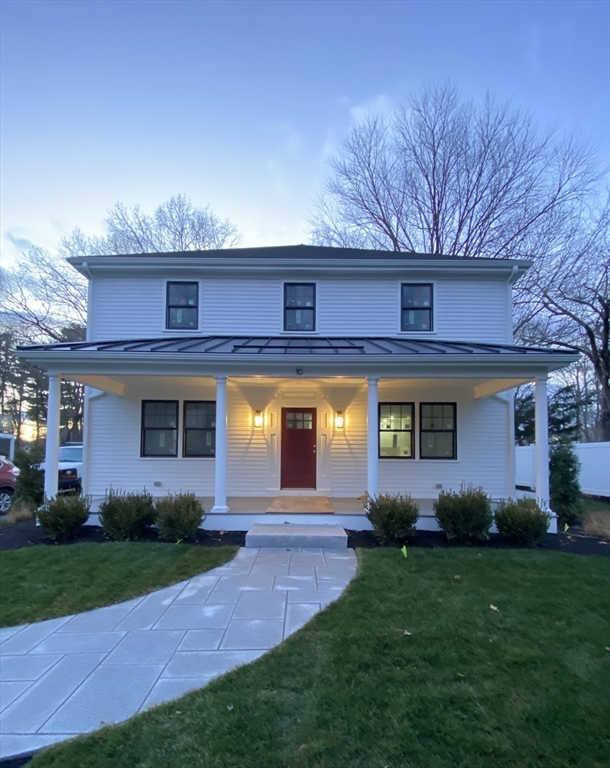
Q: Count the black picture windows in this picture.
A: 7